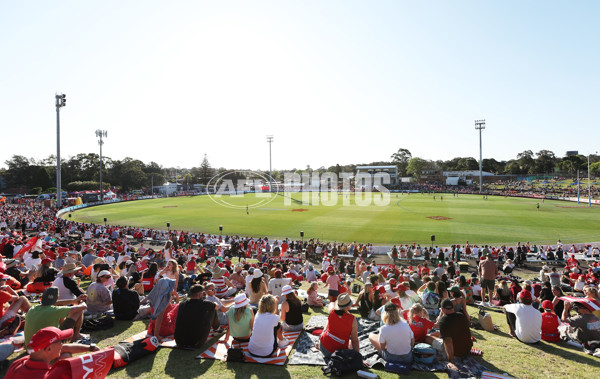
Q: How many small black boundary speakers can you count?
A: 6